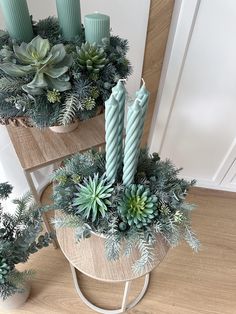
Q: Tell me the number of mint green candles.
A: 7